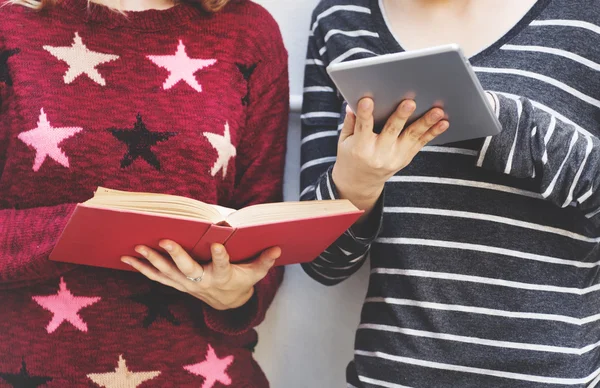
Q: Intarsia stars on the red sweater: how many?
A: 12